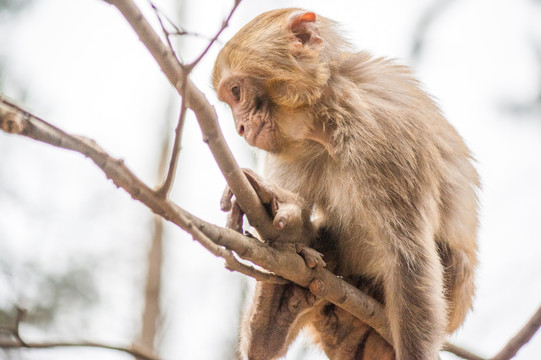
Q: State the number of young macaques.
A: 1